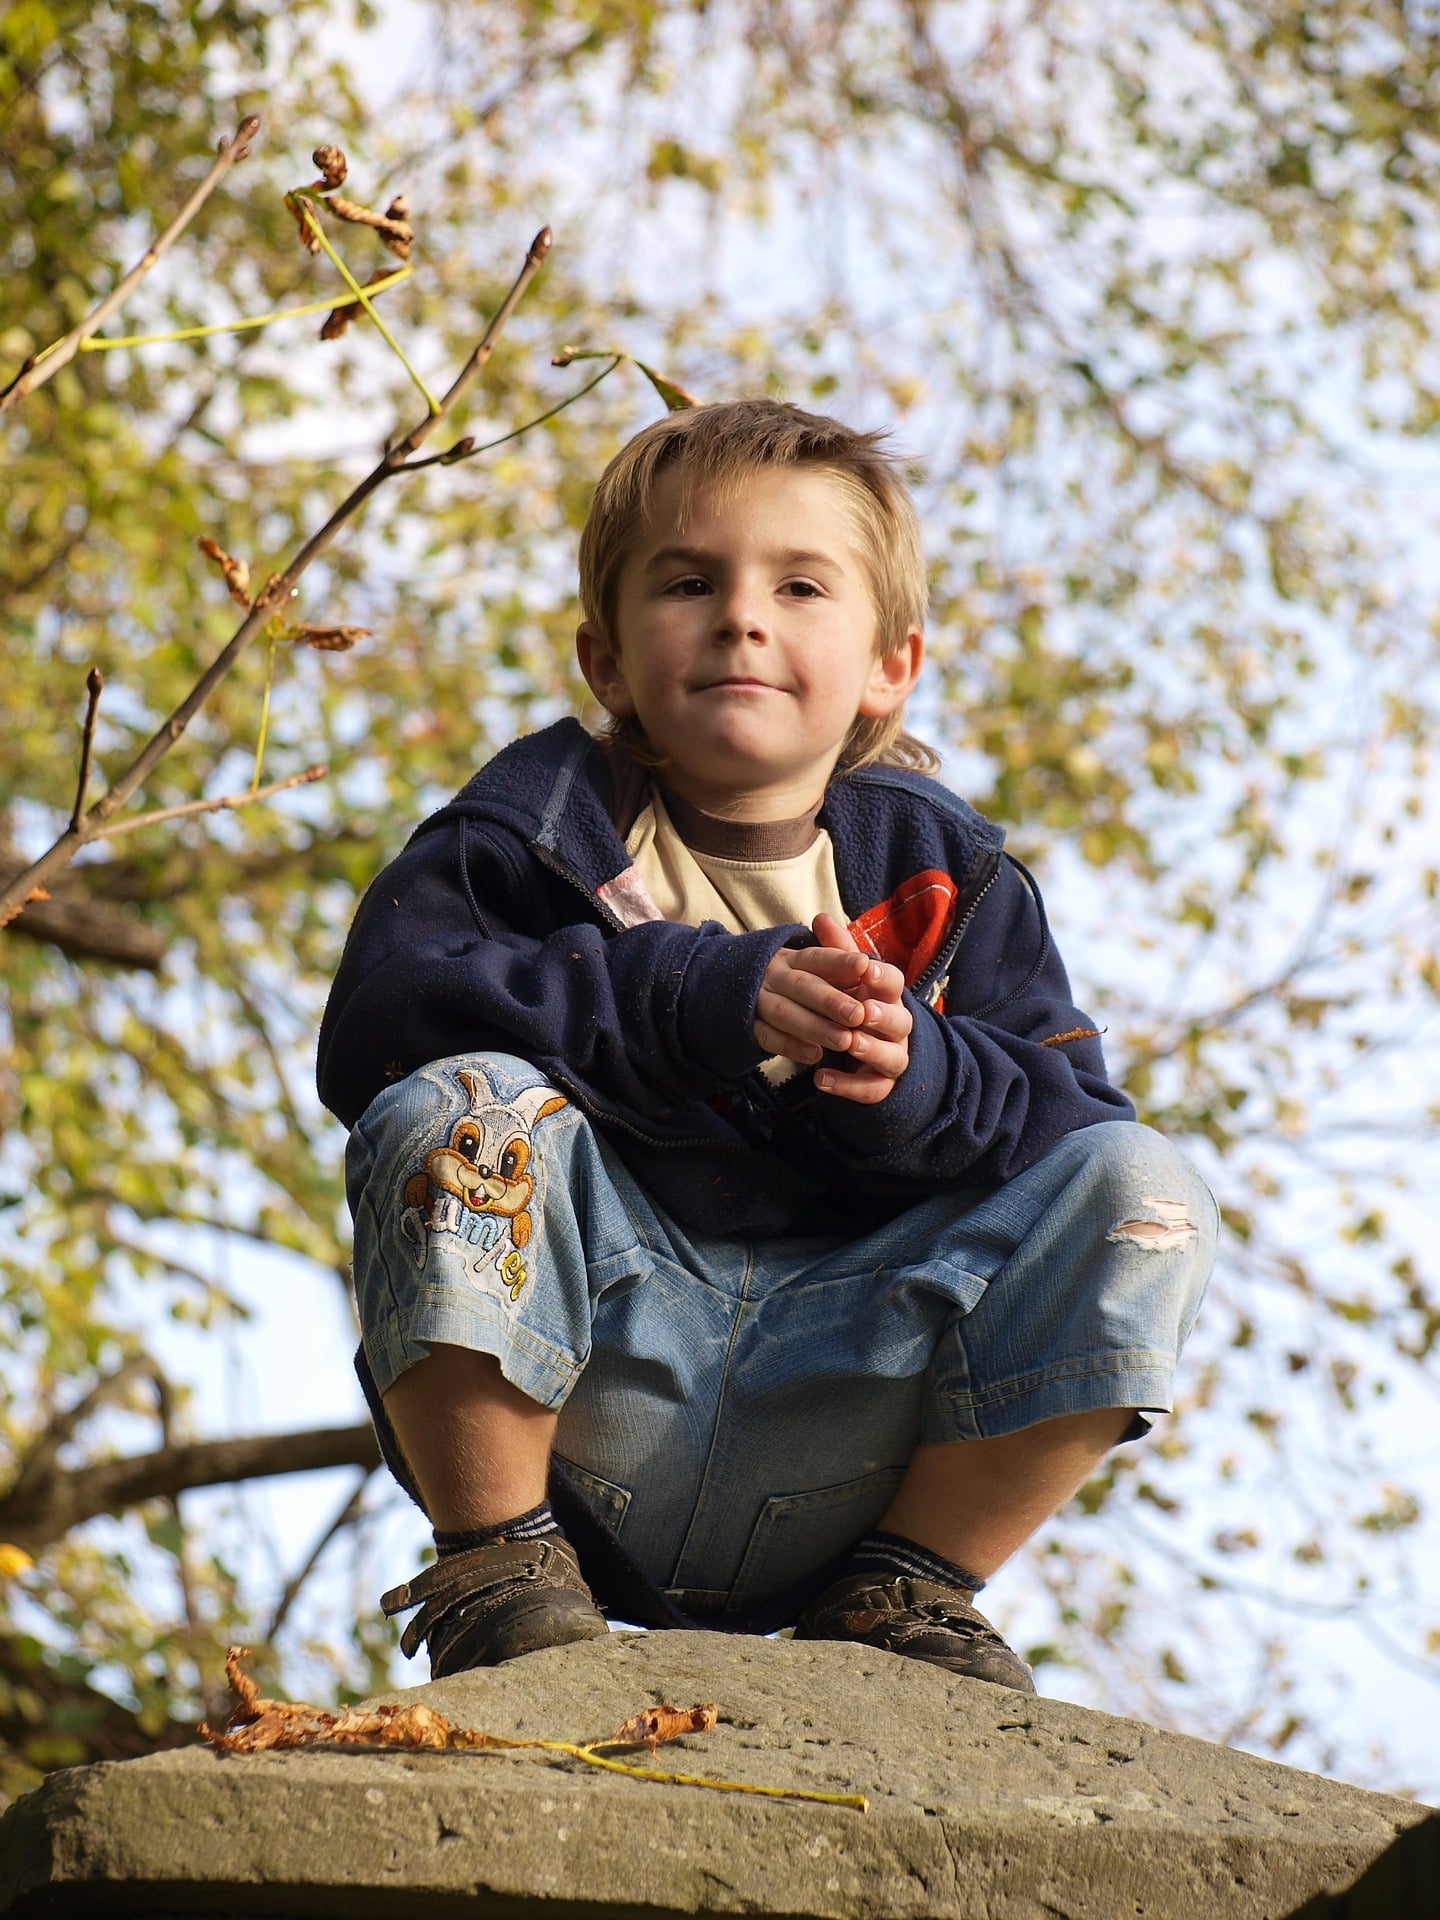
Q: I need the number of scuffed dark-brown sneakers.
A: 2